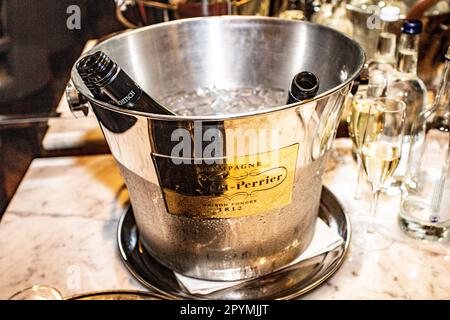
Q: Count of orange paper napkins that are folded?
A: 0